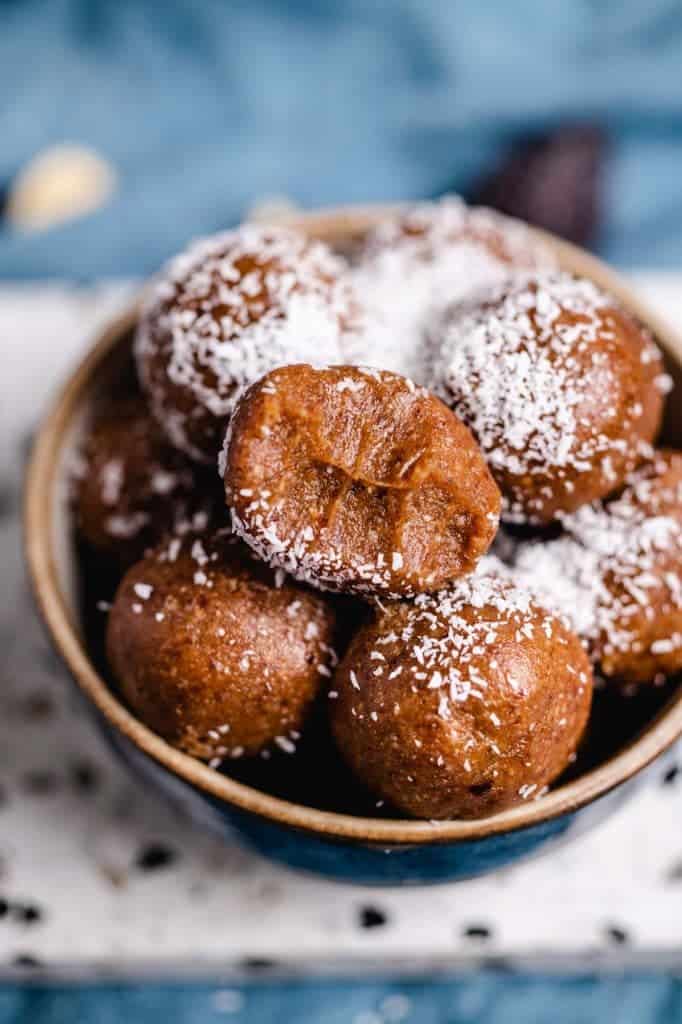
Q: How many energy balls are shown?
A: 8